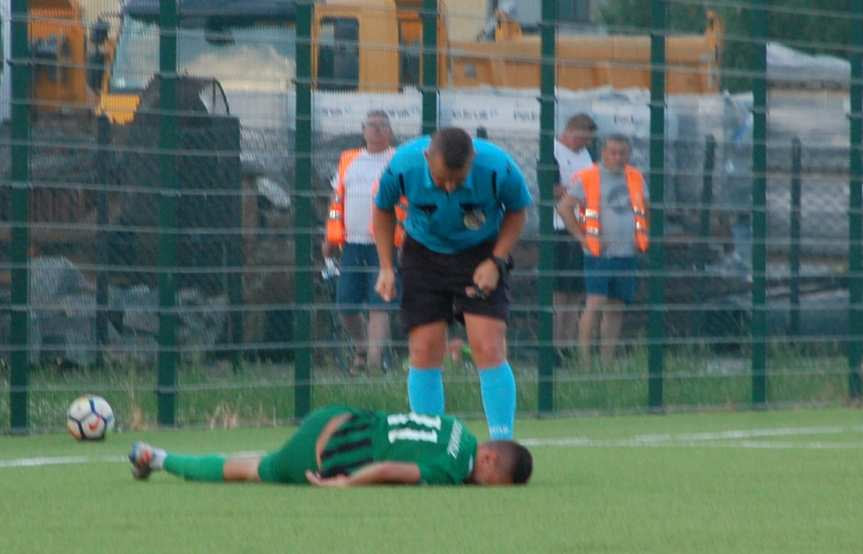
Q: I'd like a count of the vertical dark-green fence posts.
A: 8